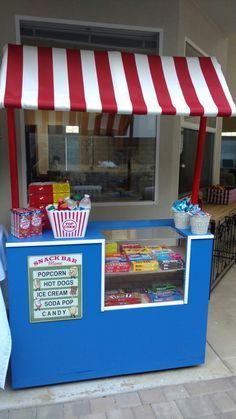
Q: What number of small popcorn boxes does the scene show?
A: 2